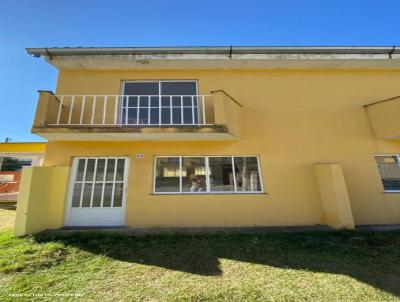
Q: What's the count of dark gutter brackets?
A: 3